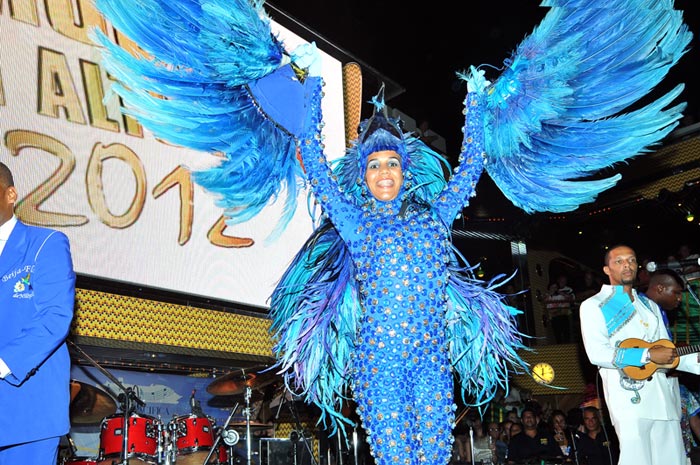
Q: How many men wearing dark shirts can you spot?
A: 2